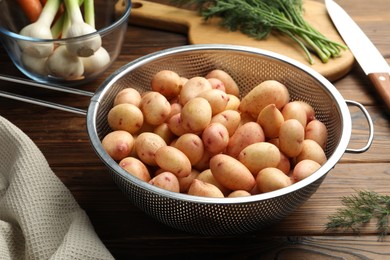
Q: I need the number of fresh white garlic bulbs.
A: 5